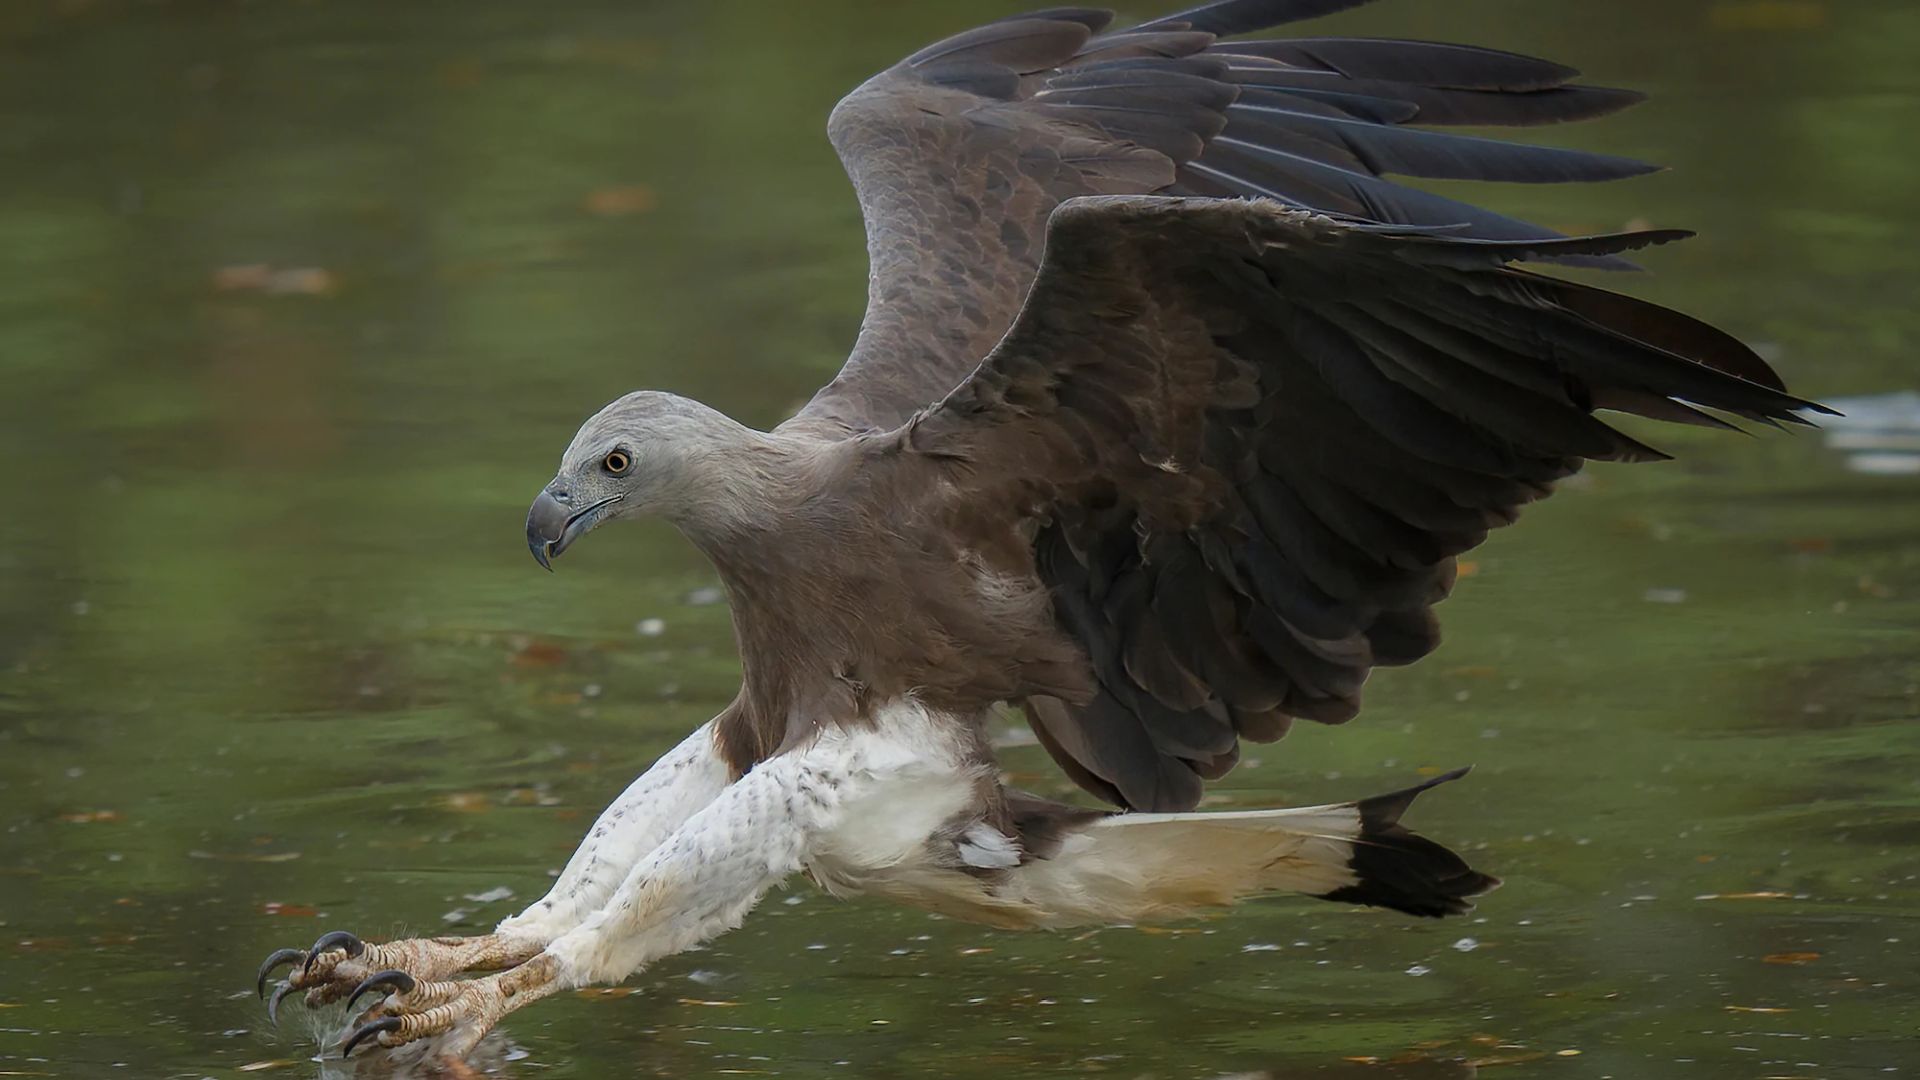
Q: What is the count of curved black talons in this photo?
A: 5